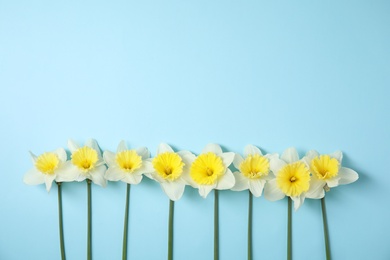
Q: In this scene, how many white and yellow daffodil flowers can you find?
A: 8